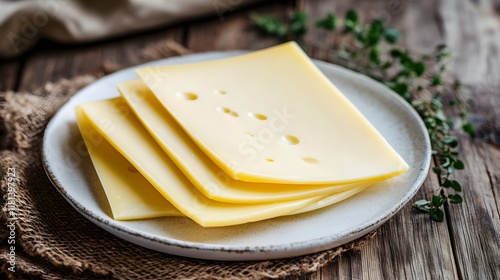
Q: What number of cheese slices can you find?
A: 4